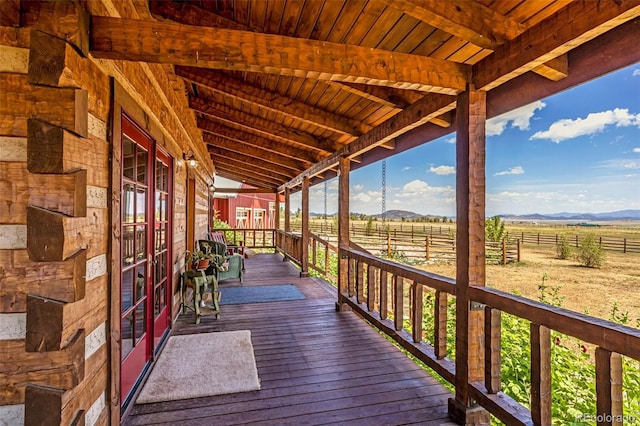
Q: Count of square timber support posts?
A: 5